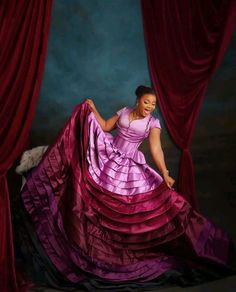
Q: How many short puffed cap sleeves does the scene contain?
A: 2